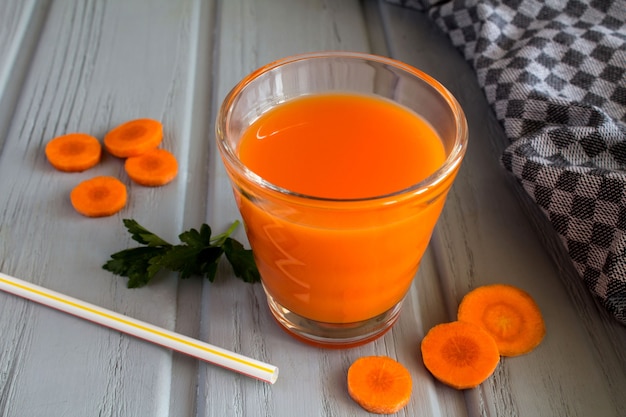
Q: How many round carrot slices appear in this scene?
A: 7